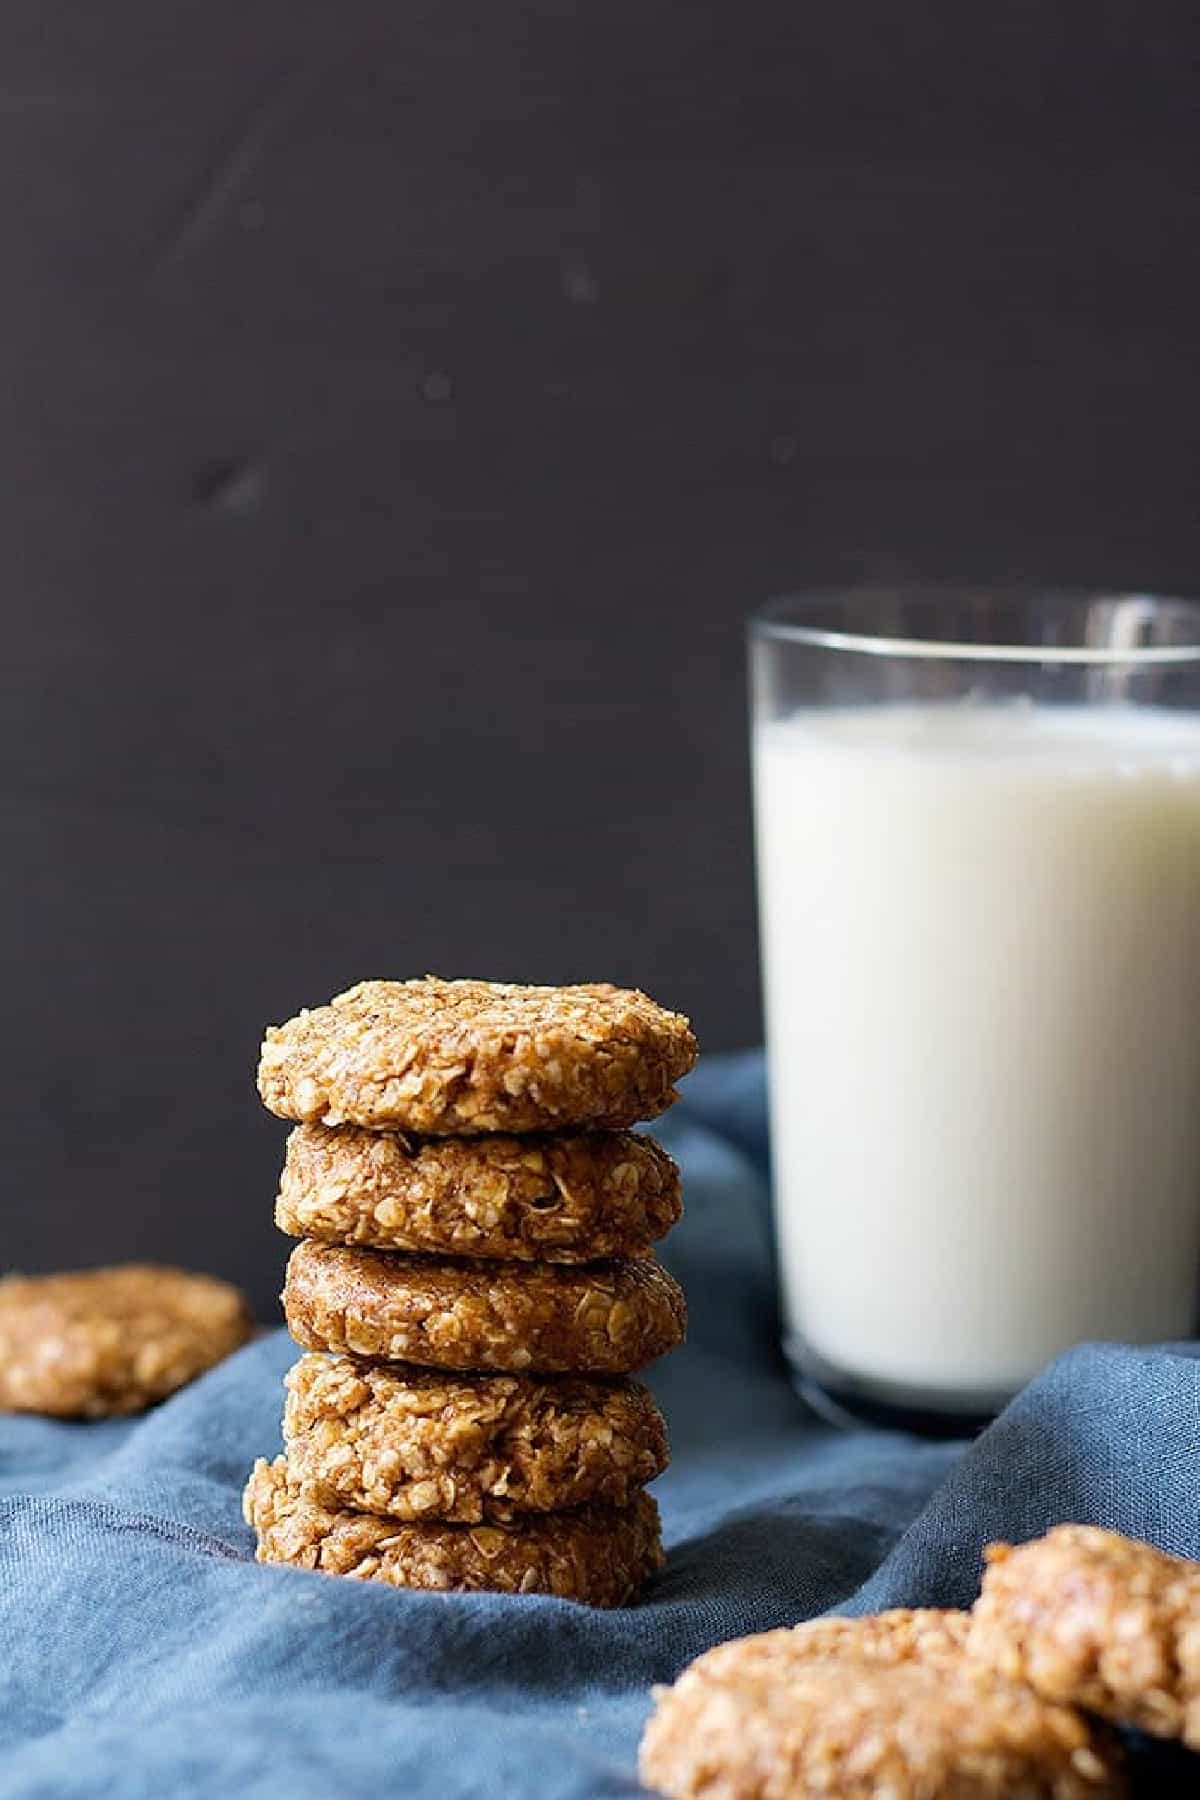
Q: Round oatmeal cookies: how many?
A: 8